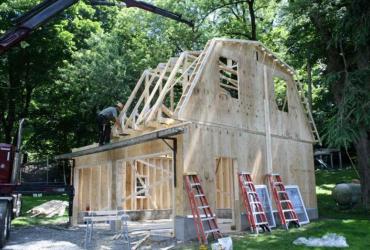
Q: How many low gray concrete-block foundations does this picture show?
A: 1